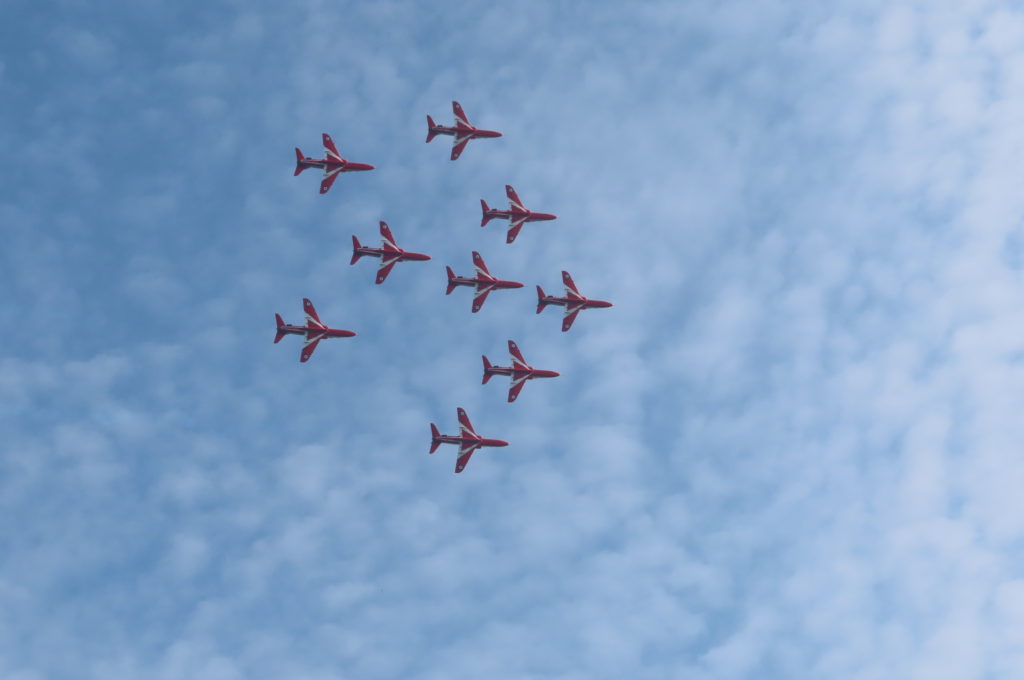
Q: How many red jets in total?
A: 9